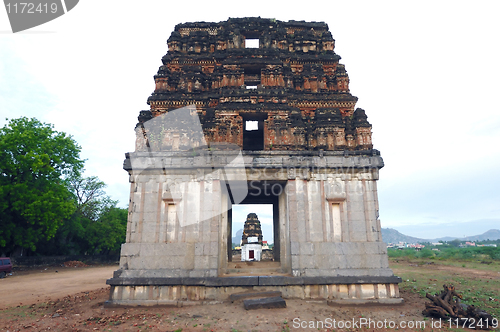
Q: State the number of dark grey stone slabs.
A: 2